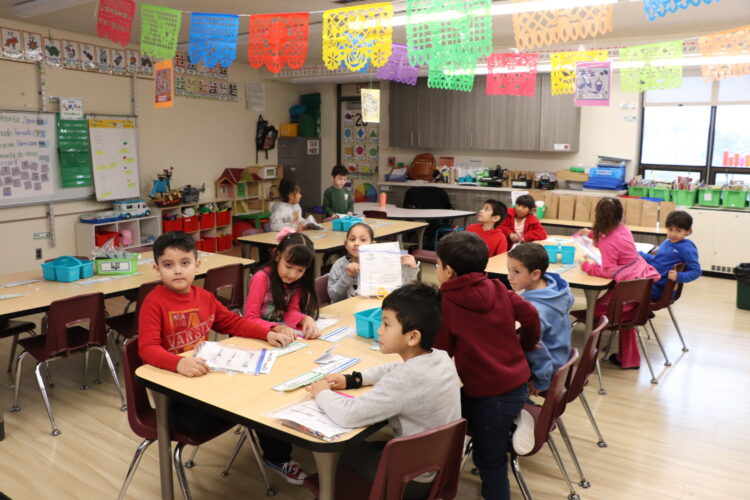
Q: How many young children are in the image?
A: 12